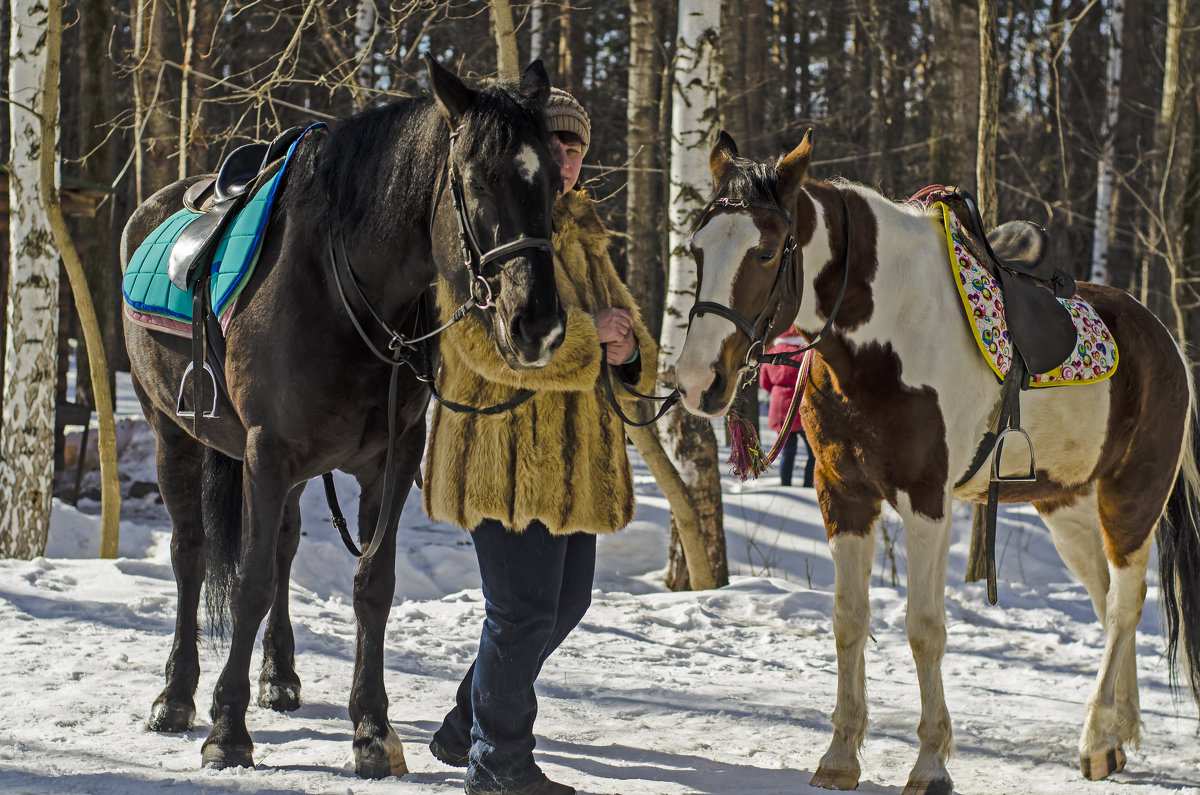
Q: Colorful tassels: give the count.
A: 1